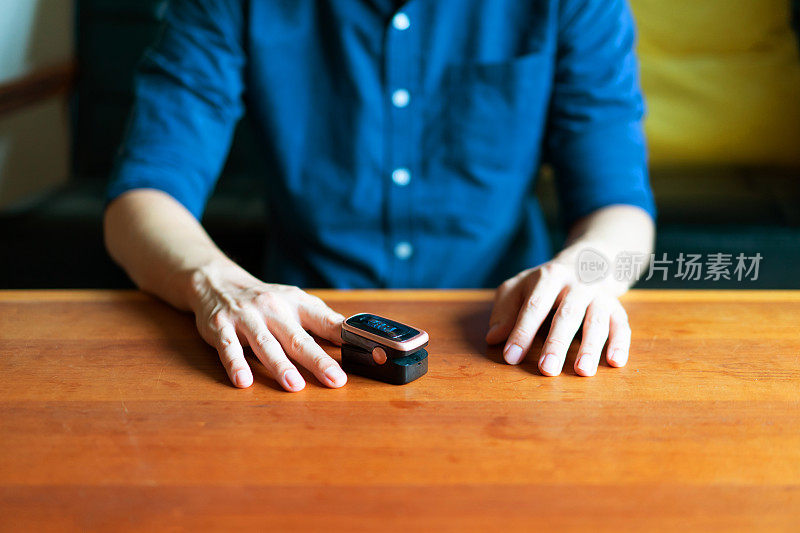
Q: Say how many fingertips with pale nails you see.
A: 7